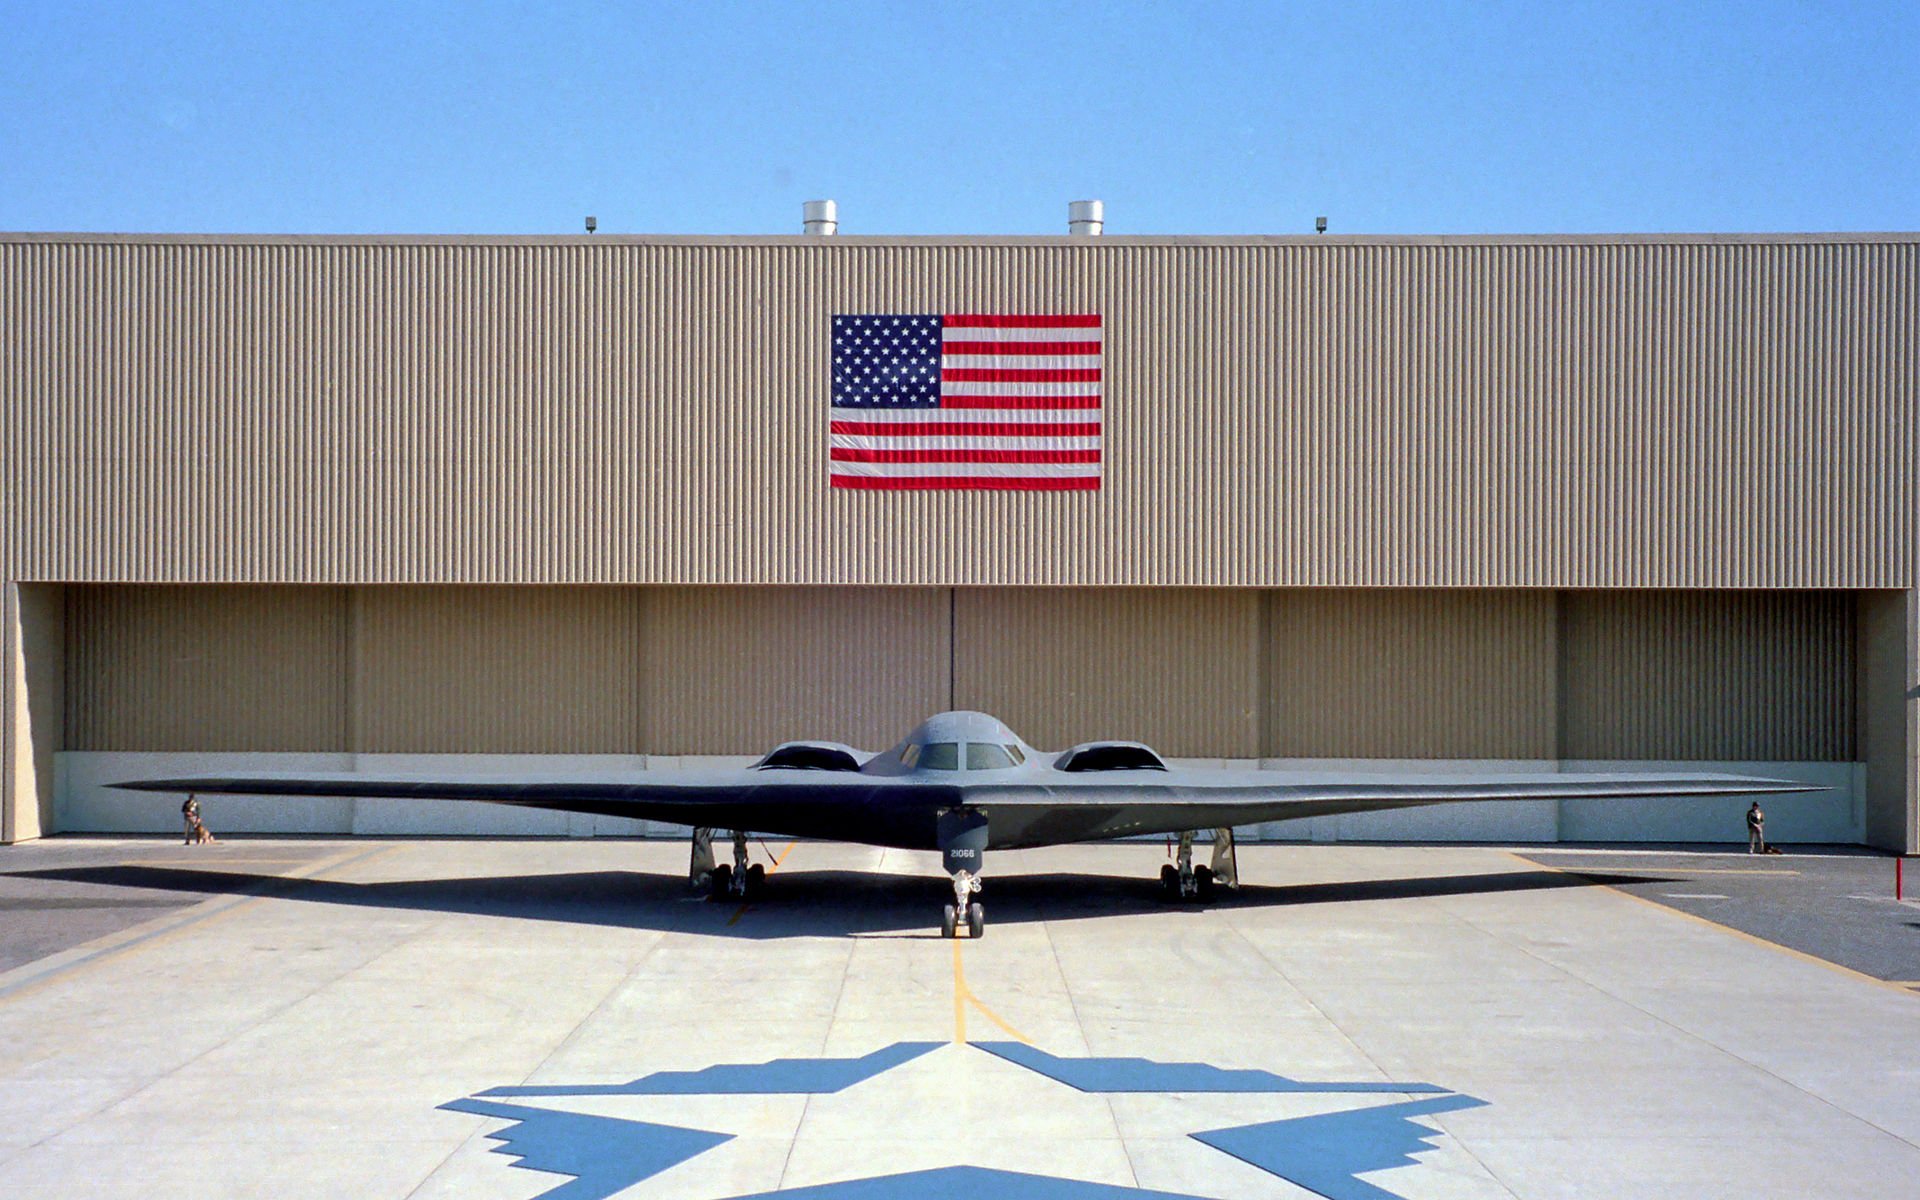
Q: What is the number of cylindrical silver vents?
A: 2